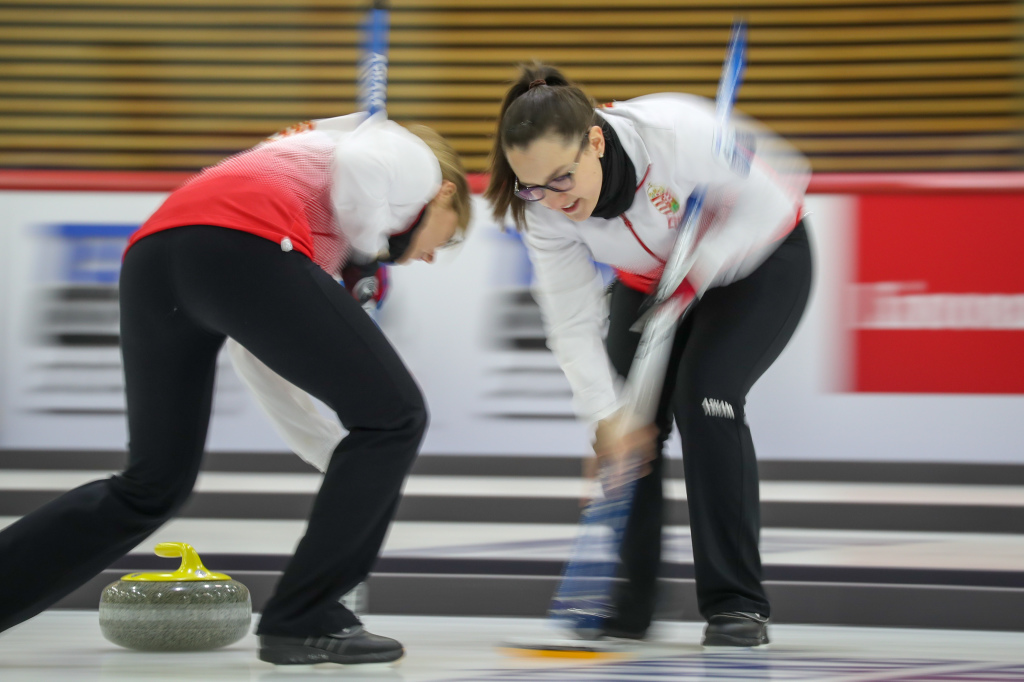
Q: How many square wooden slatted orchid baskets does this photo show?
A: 0